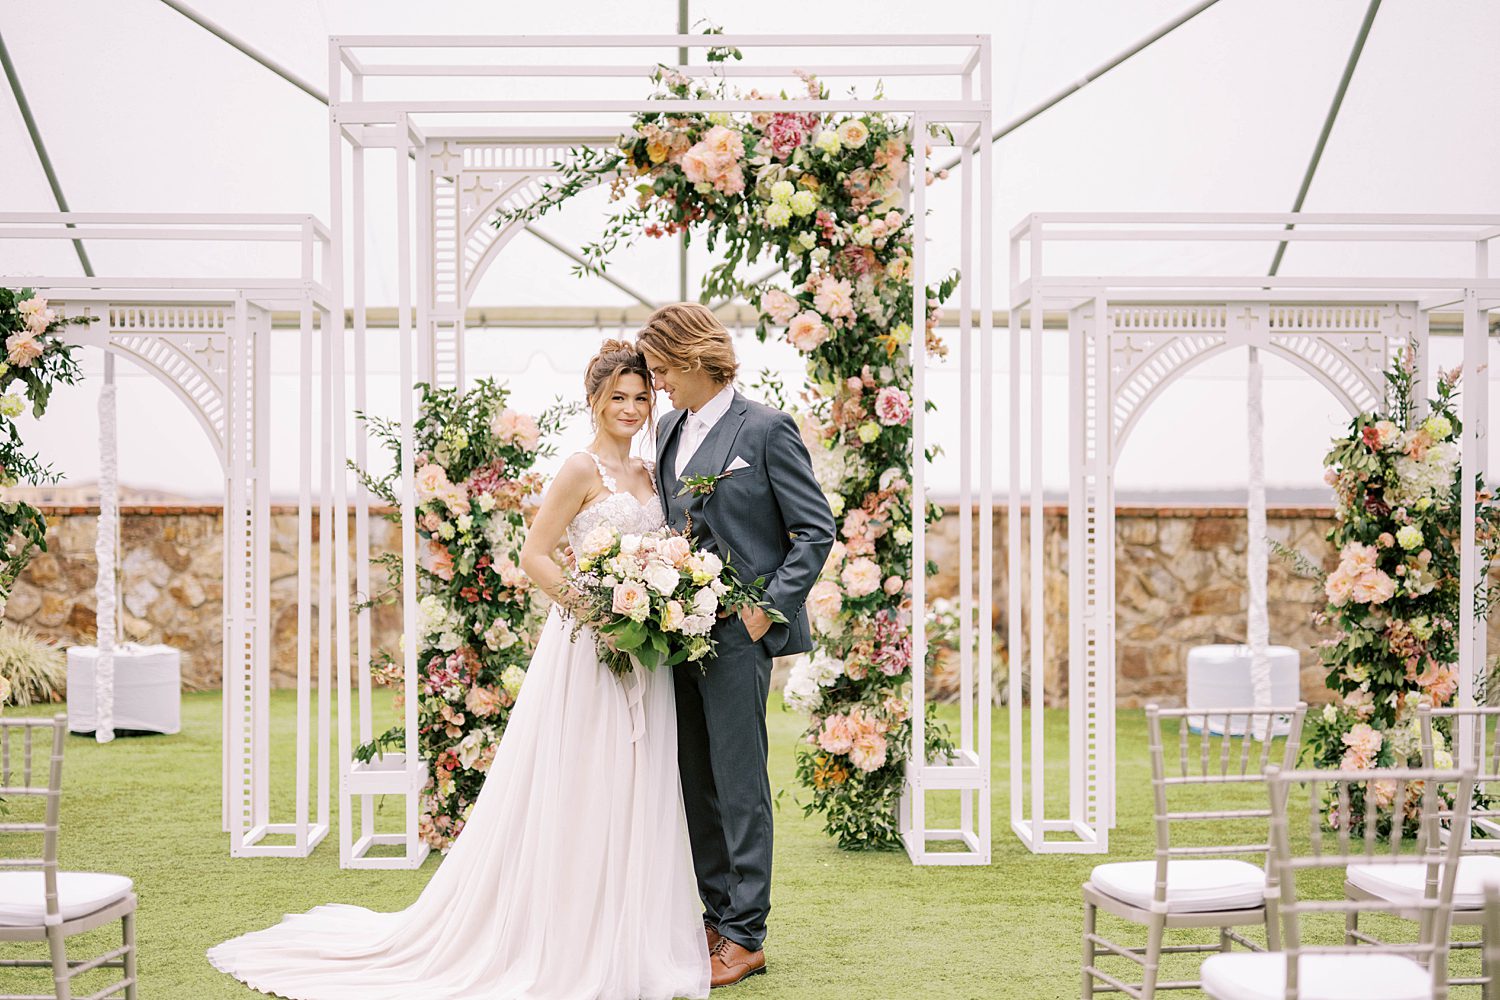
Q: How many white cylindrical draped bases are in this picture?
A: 2